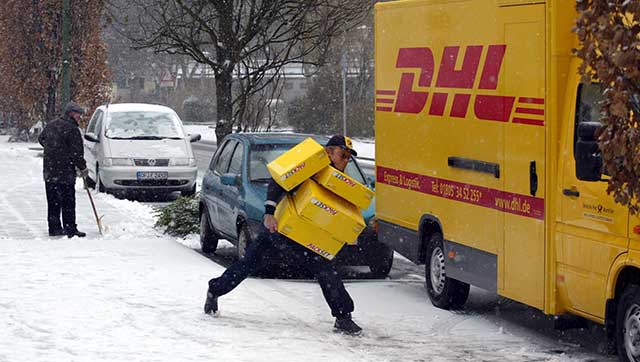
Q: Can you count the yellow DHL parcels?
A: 4